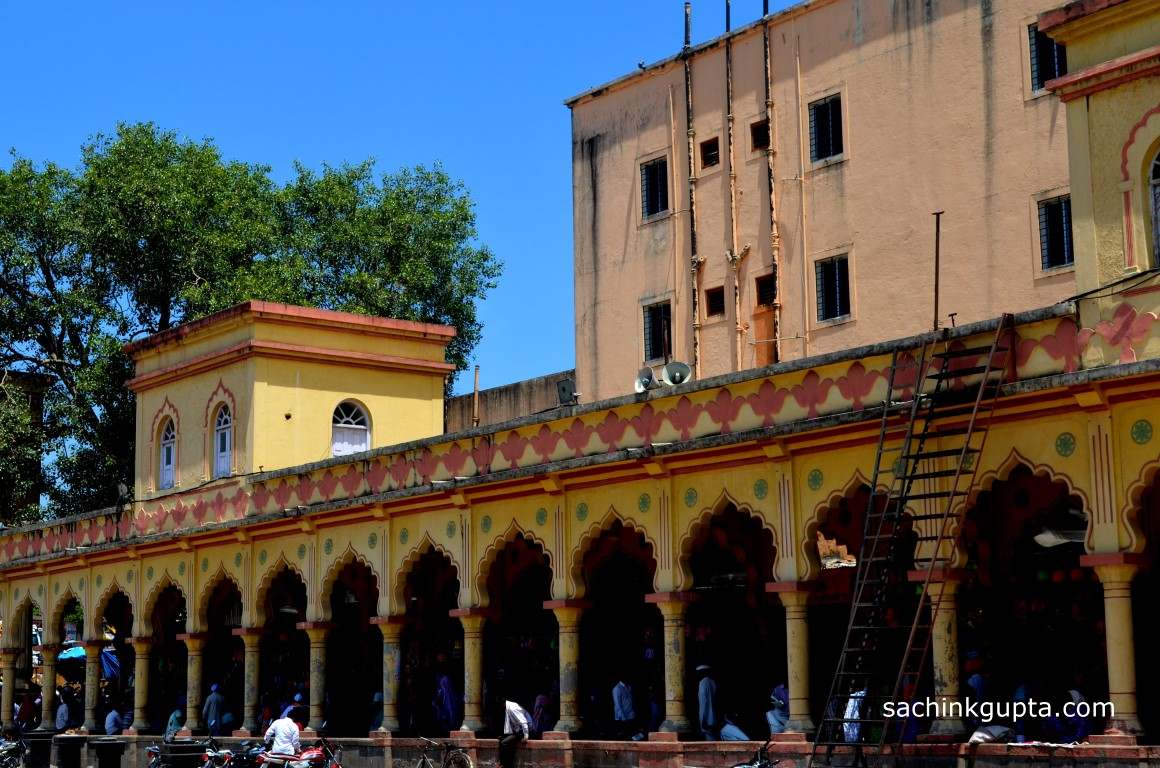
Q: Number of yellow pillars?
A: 14